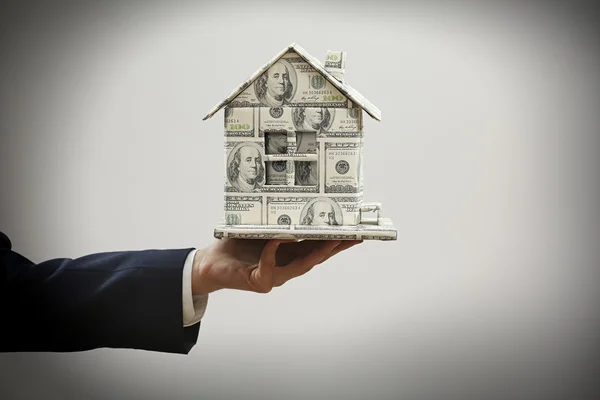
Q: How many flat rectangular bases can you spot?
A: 1